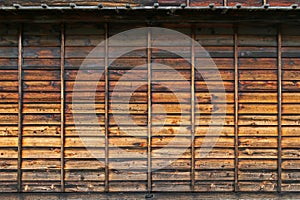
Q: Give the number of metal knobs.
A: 11